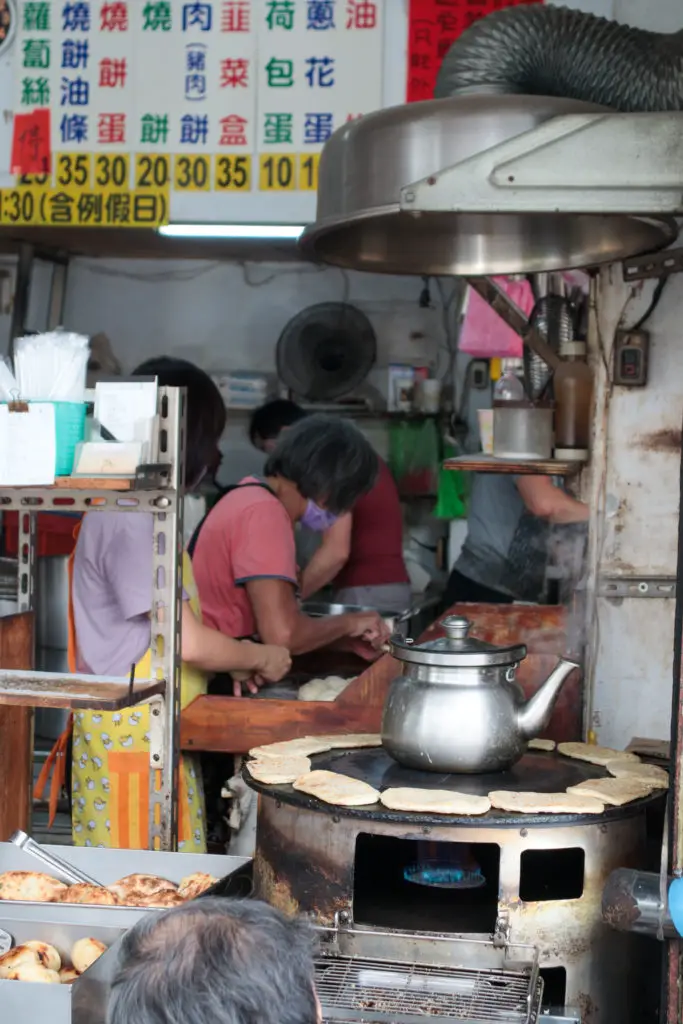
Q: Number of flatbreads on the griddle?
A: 10